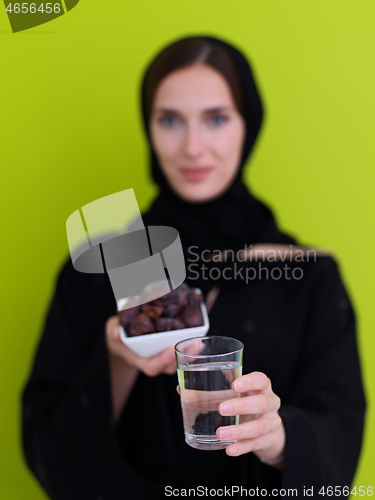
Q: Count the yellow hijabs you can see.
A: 0